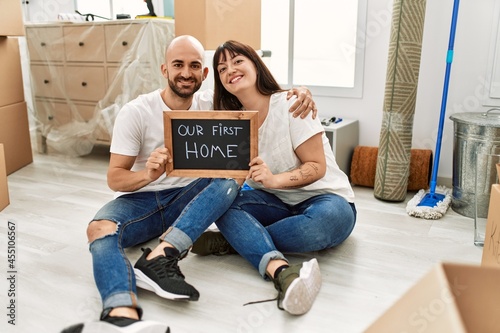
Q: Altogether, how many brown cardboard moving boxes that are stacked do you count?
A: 3